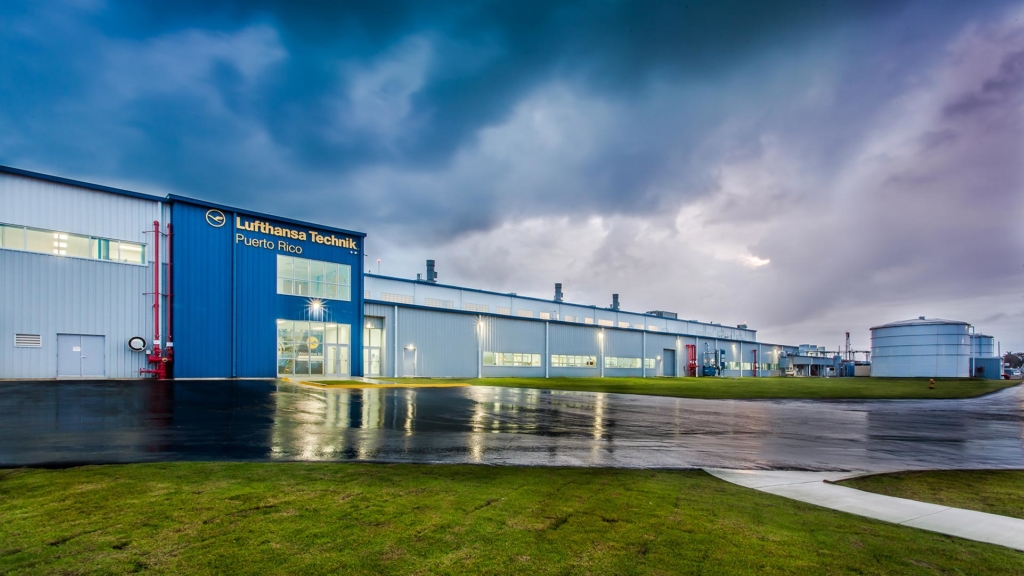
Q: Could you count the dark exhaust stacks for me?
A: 3